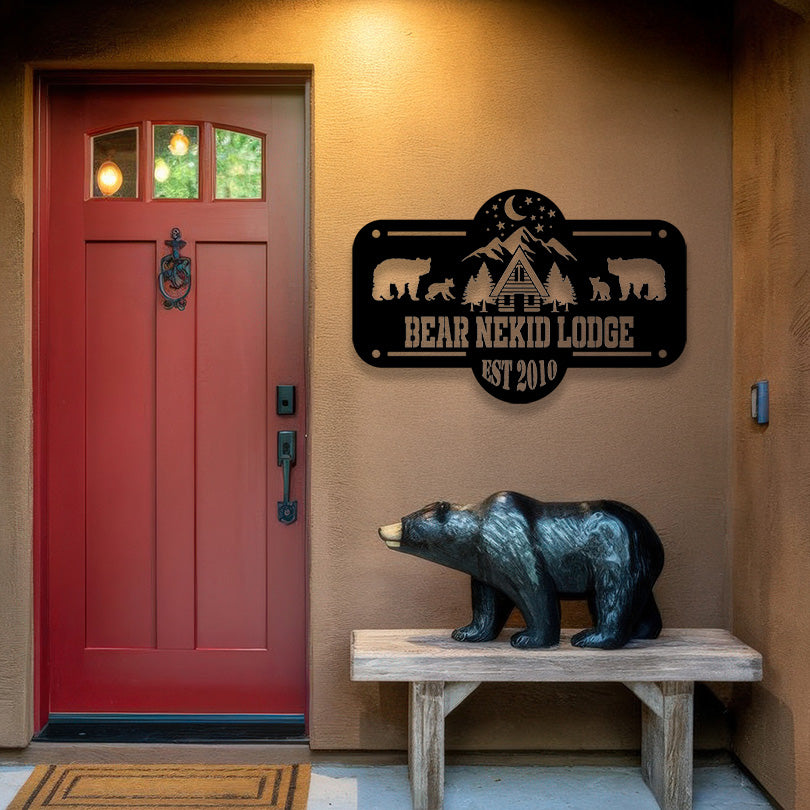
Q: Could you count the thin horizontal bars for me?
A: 4